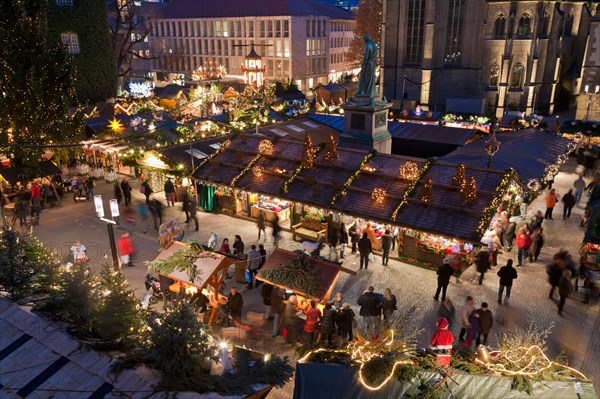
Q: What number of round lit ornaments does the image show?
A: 4